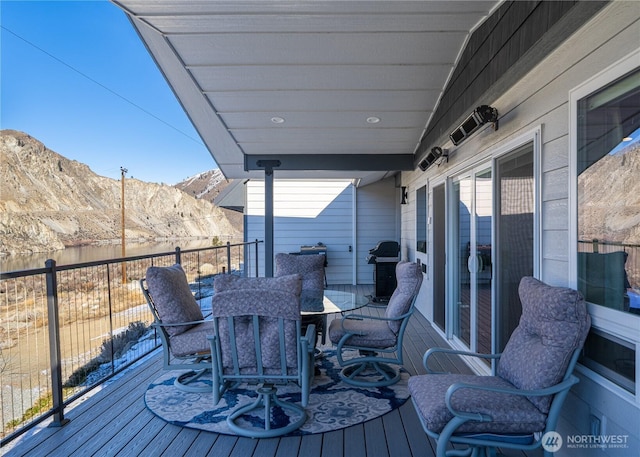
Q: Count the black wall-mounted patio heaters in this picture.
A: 2